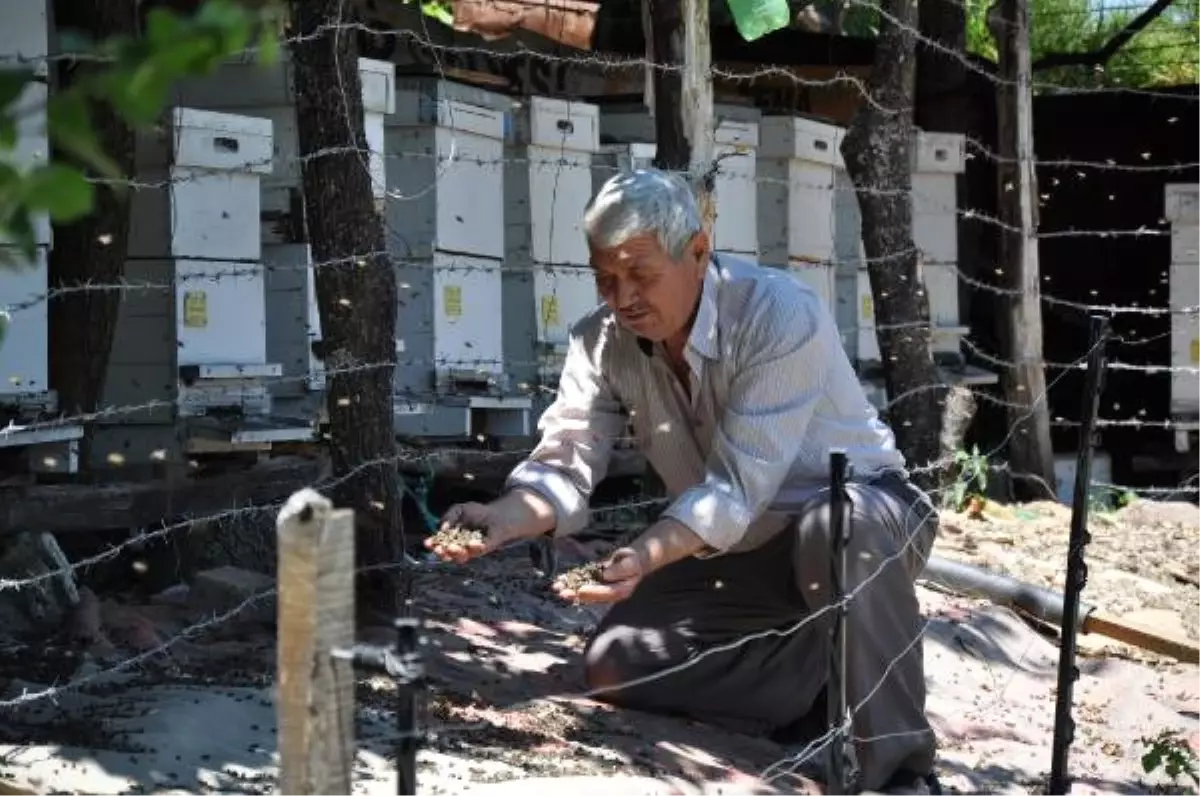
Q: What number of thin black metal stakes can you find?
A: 3